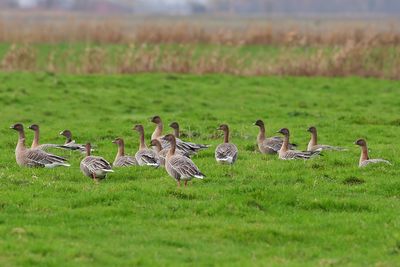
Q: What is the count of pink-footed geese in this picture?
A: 15